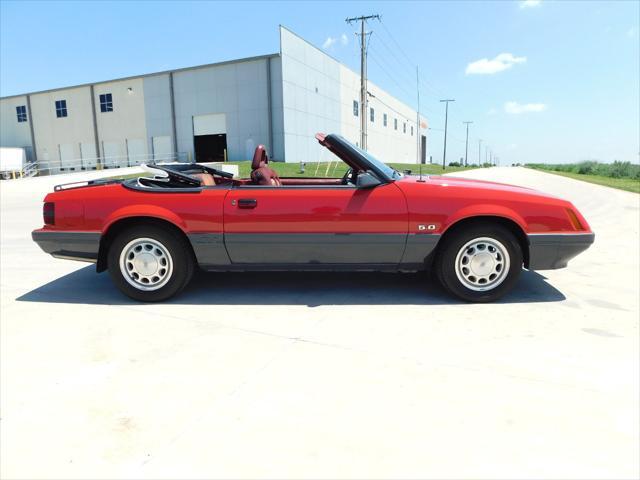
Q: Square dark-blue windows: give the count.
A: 3